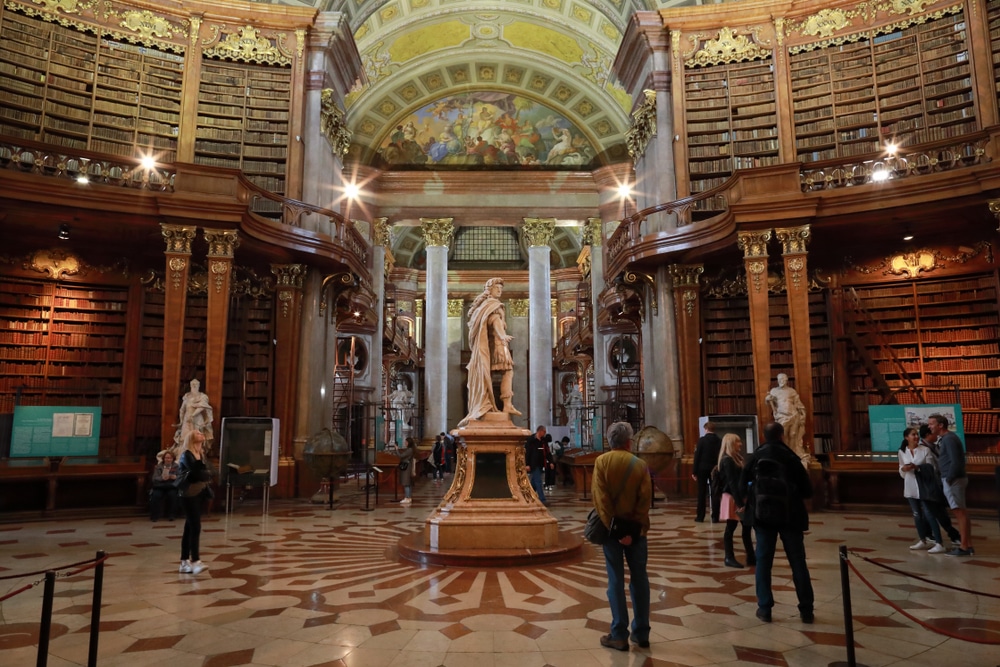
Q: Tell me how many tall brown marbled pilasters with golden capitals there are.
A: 6